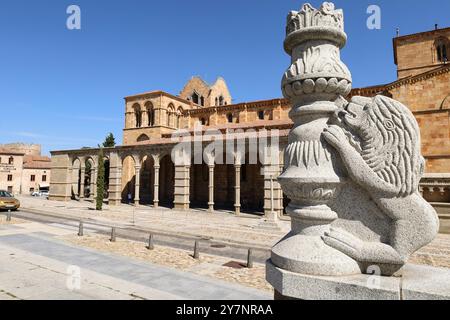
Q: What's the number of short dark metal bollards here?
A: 6